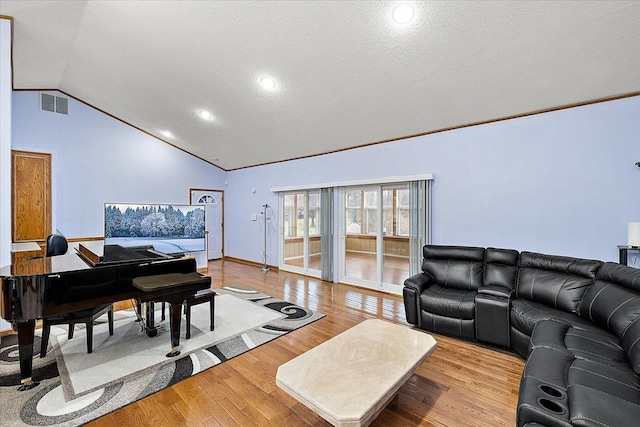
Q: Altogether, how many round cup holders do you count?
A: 2